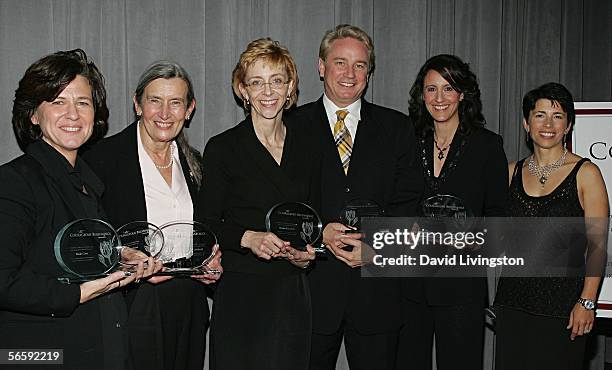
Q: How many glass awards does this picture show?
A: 6